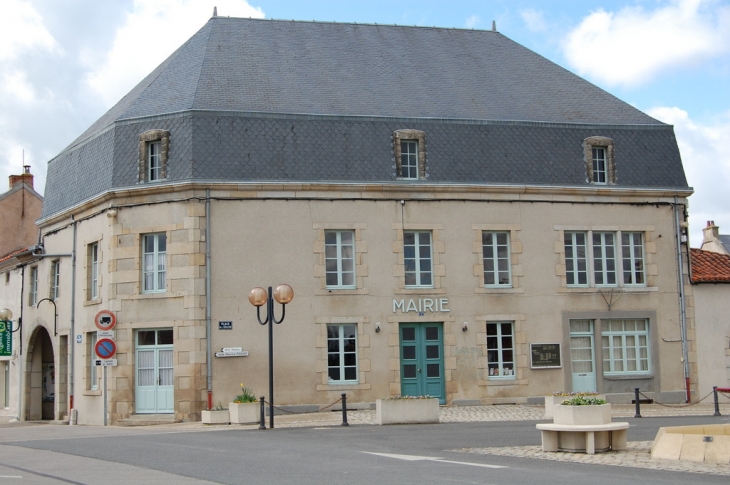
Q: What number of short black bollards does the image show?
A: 4